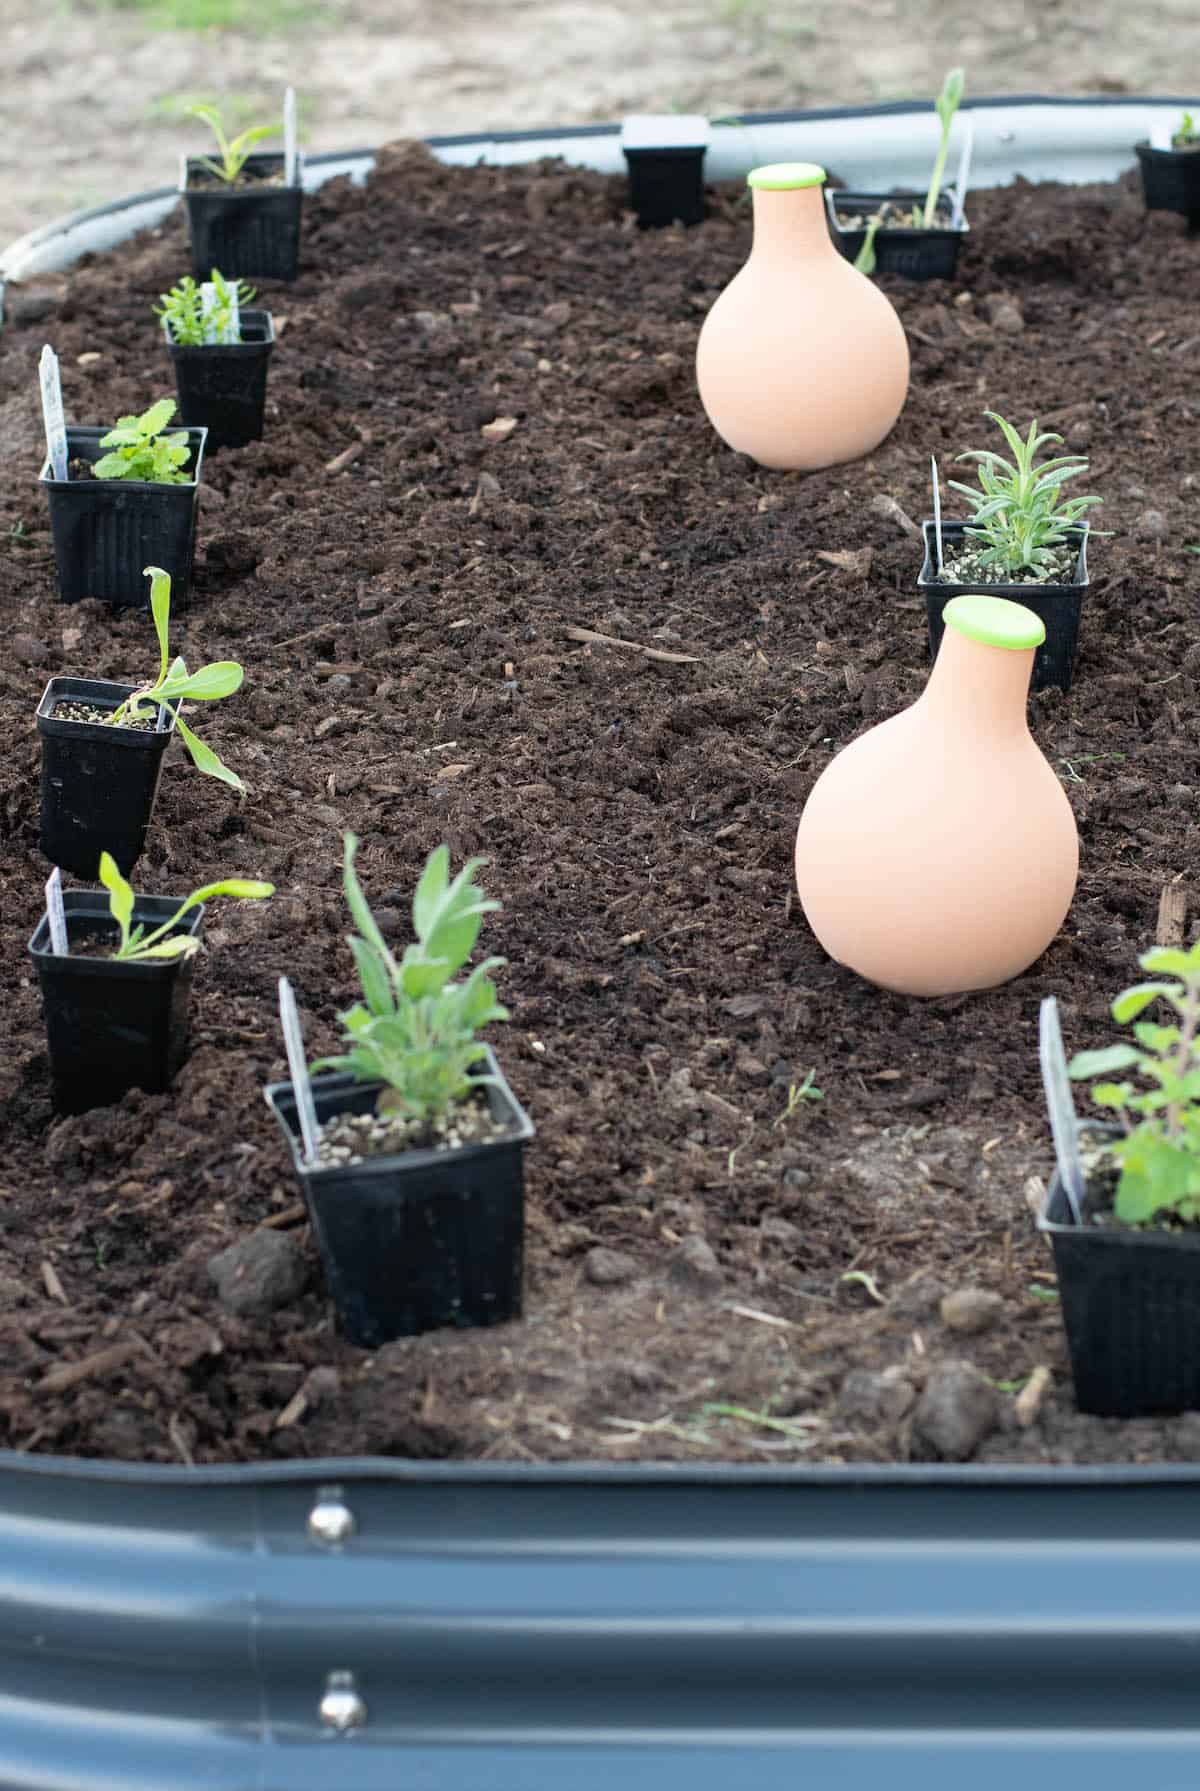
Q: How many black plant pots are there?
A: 11